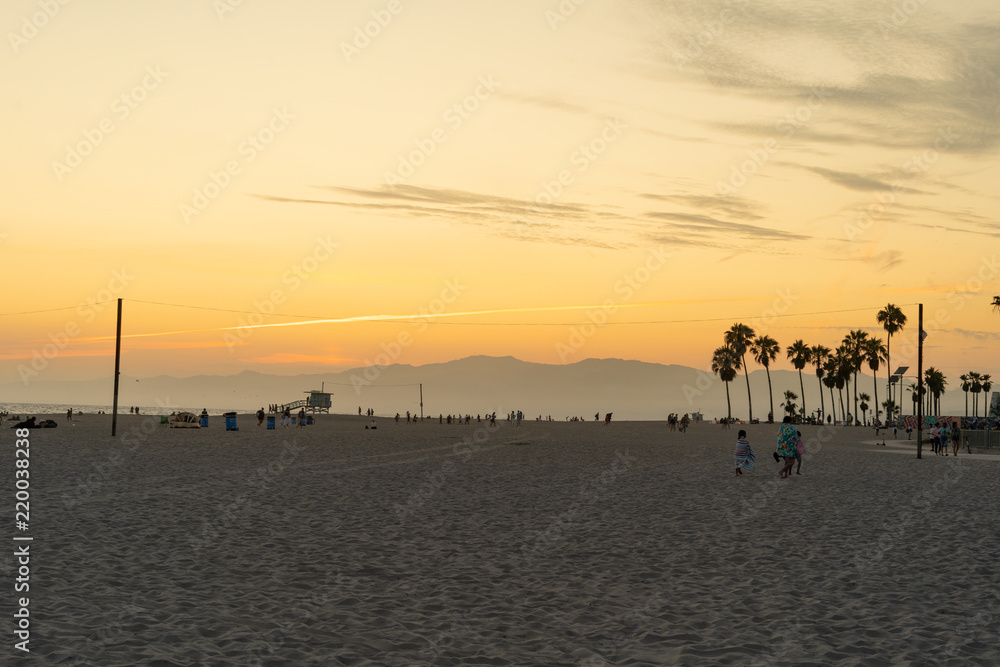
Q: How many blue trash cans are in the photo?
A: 5